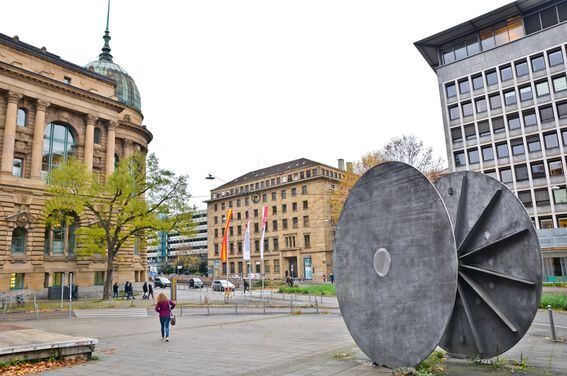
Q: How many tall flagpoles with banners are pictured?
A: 3